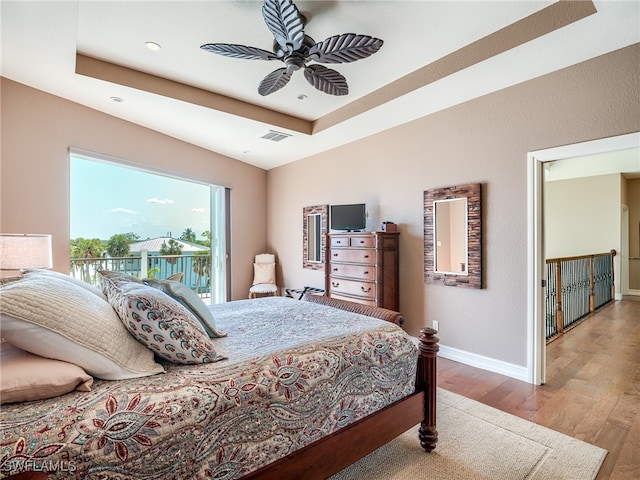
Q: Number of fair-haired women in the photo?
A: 0